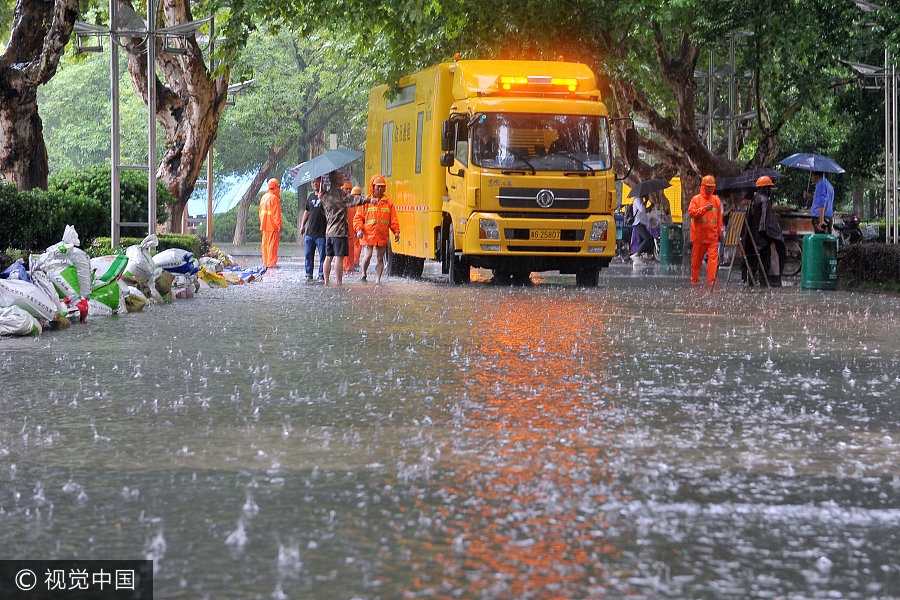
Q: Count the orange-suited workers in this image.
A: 5